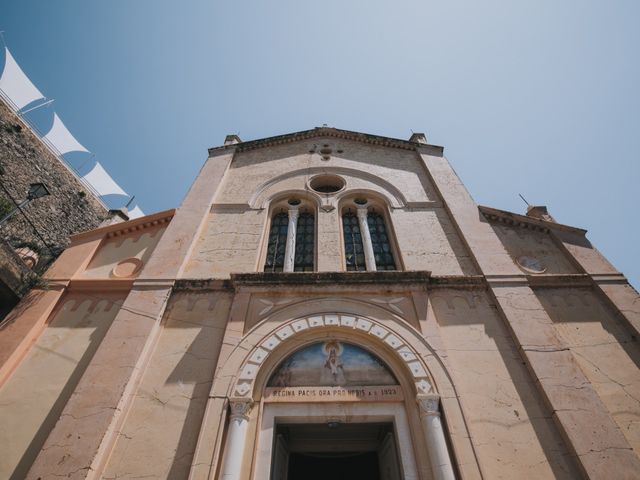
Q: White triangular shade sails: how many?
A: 4